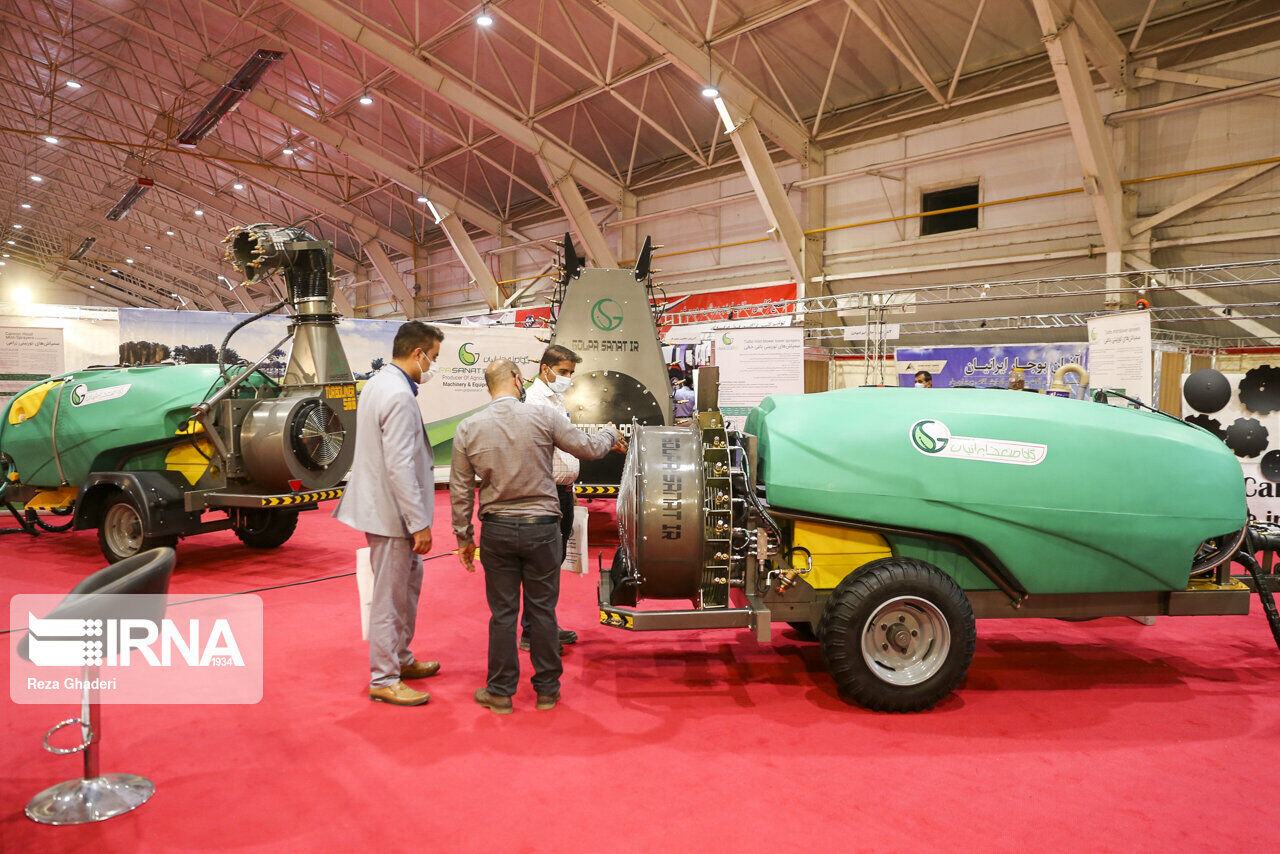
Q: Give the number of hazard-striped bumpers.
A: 3